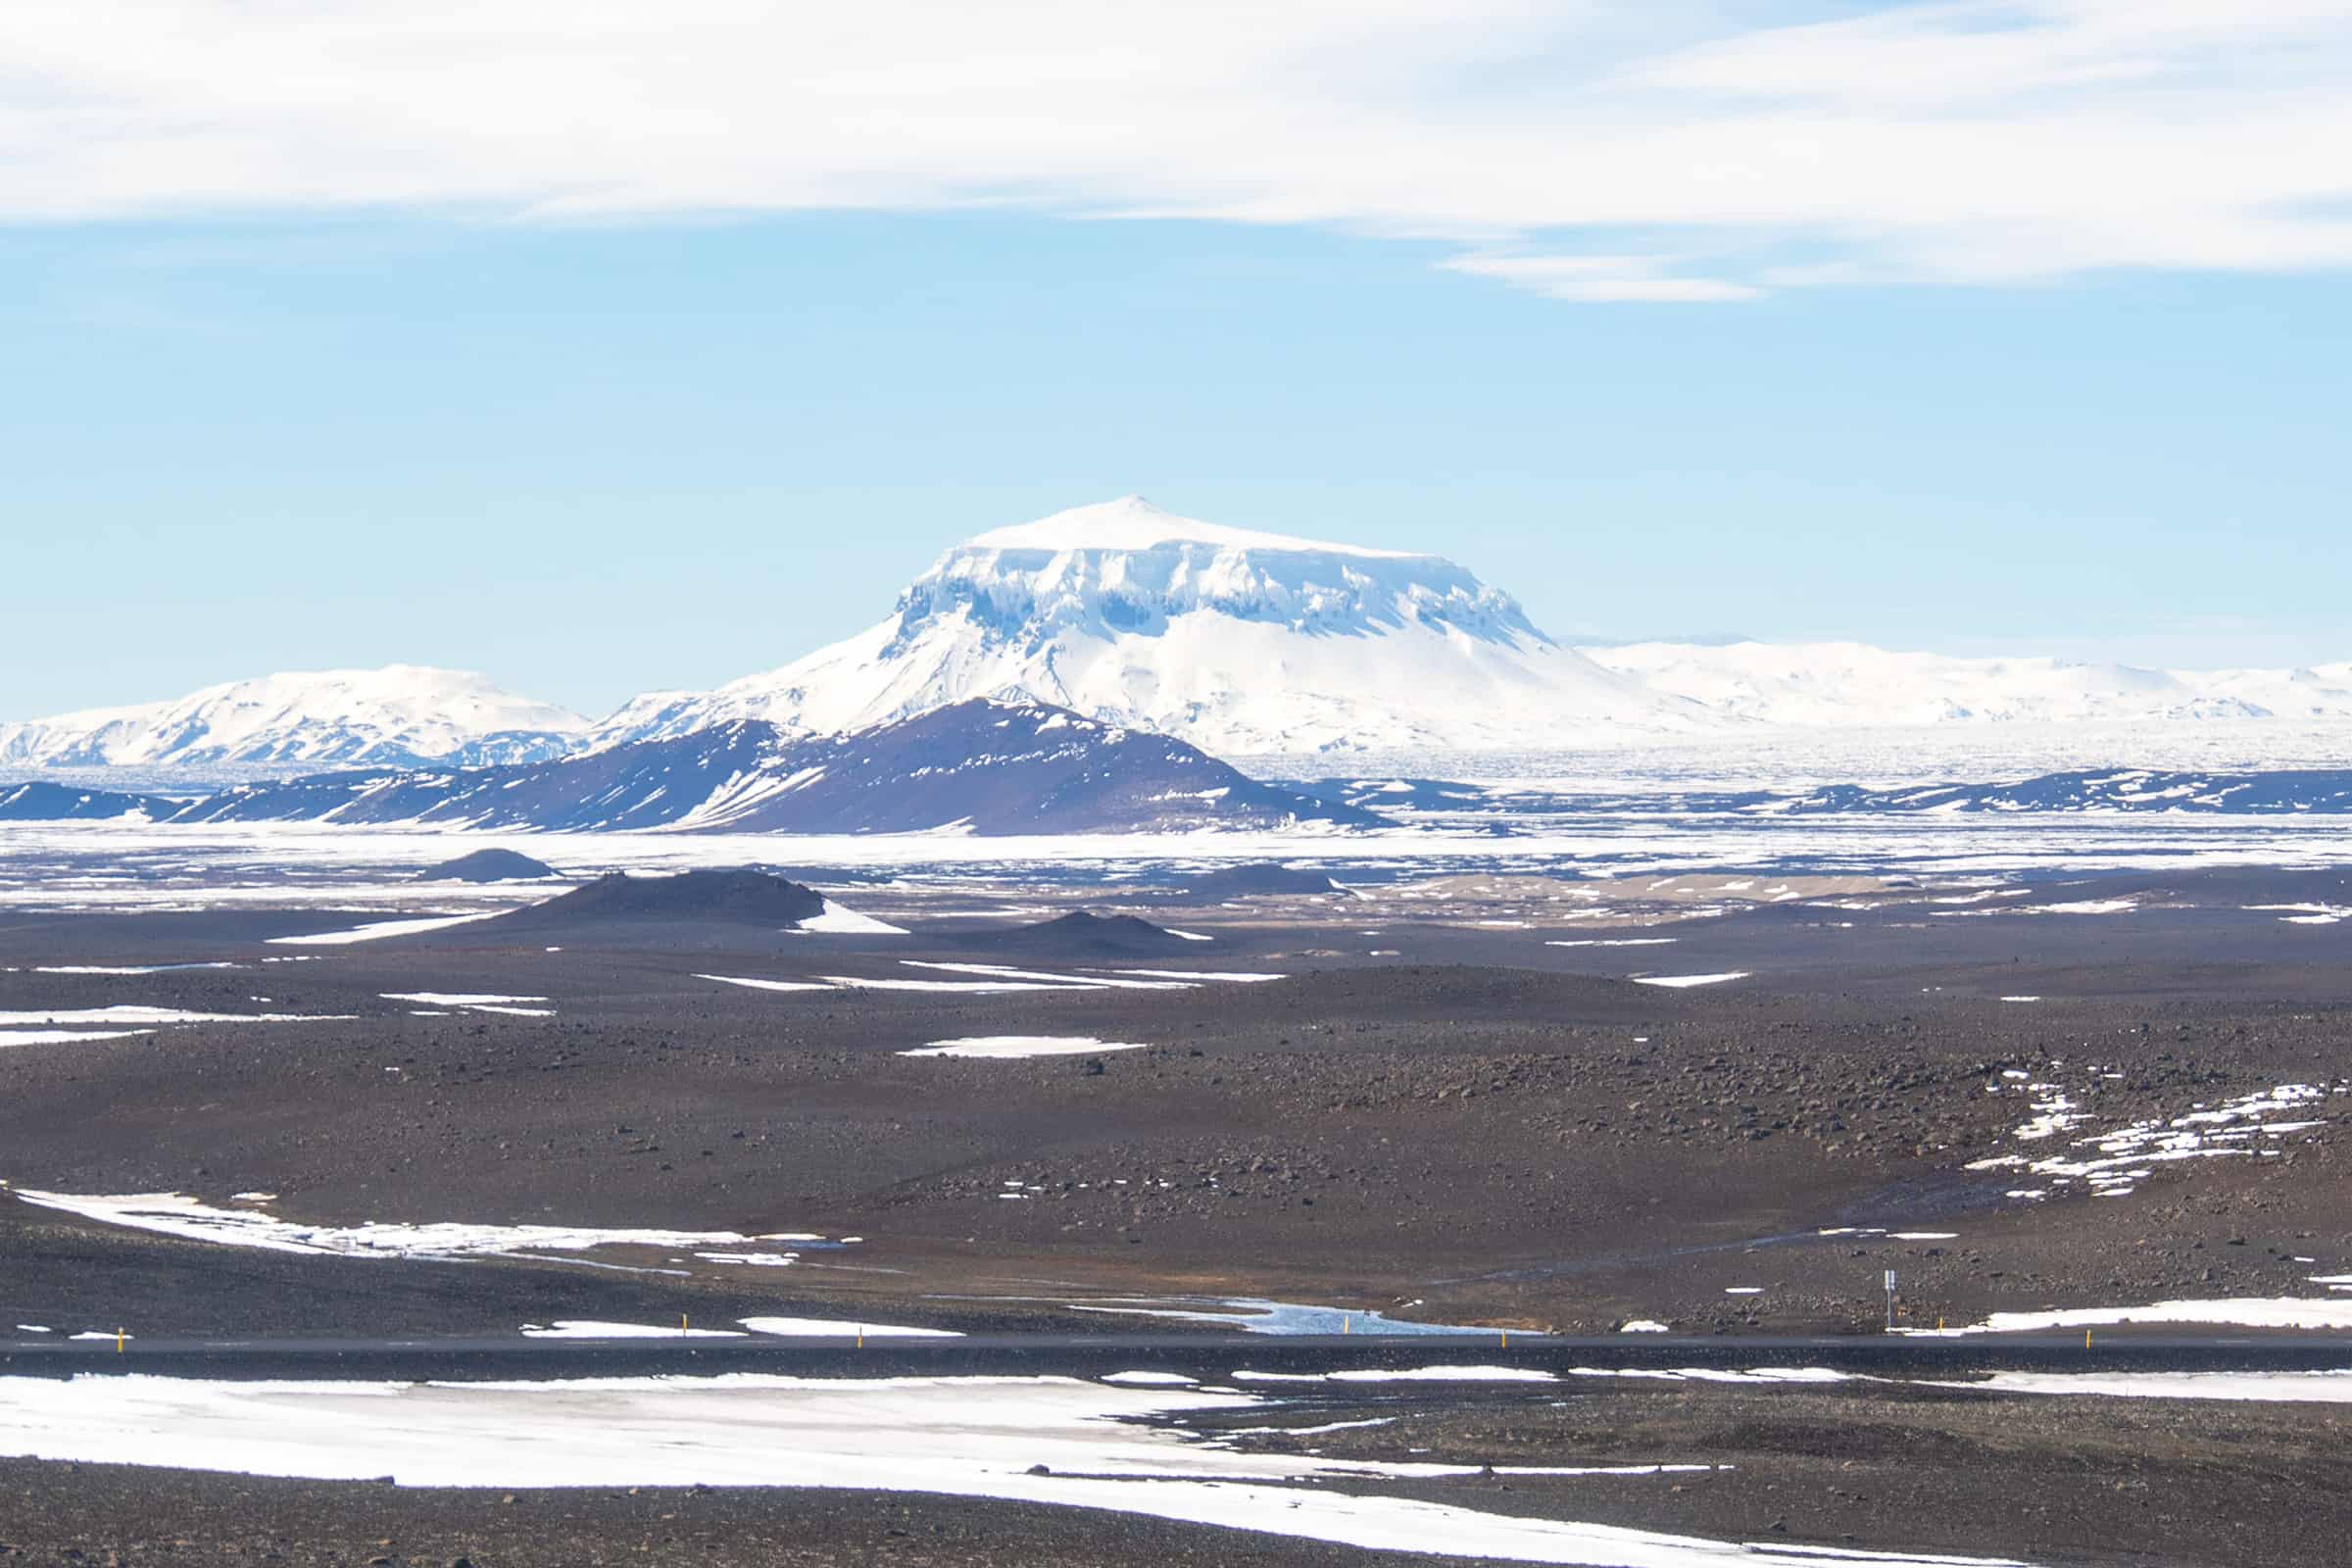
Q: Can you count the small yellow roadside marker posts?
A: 7